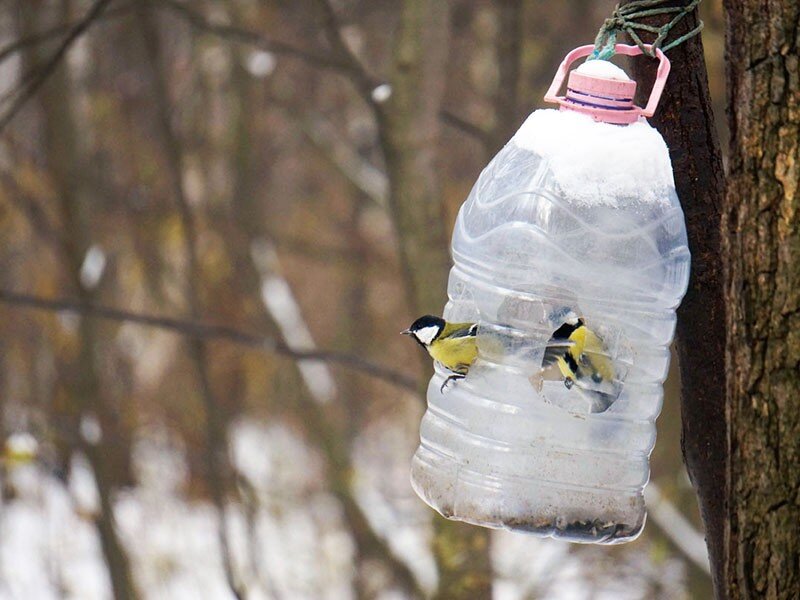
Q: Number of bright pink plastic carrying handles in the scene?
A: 1